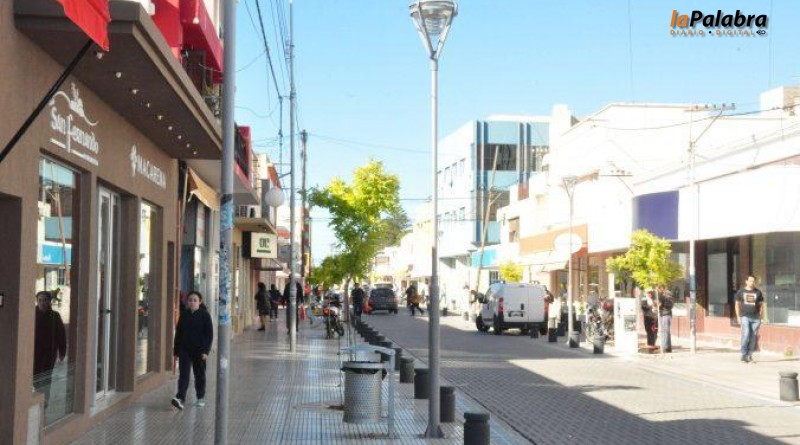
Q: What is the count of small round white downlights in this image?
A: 9